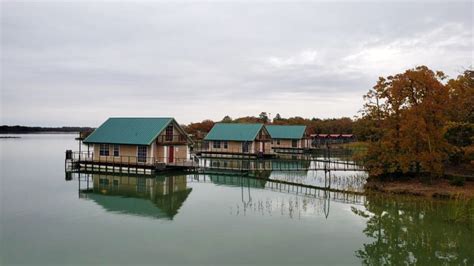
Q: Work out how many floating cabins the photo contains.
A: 3